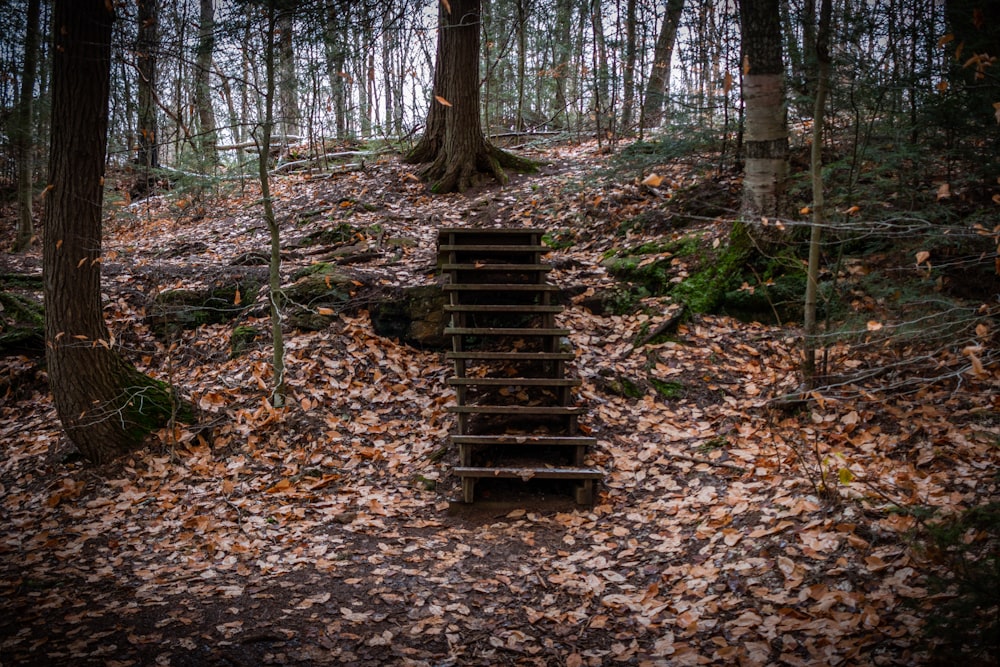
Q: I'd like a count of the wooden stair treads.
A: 11